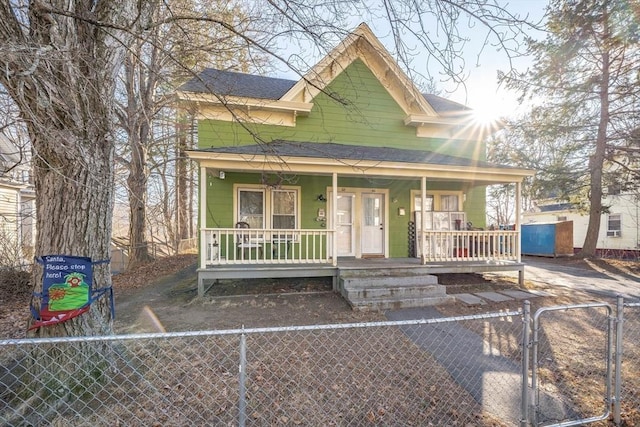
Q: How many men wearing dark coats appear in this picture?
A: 0